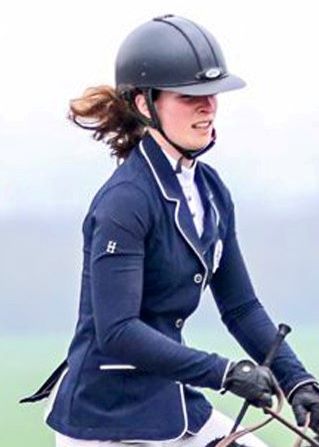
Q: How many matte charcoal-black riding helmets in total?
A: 1